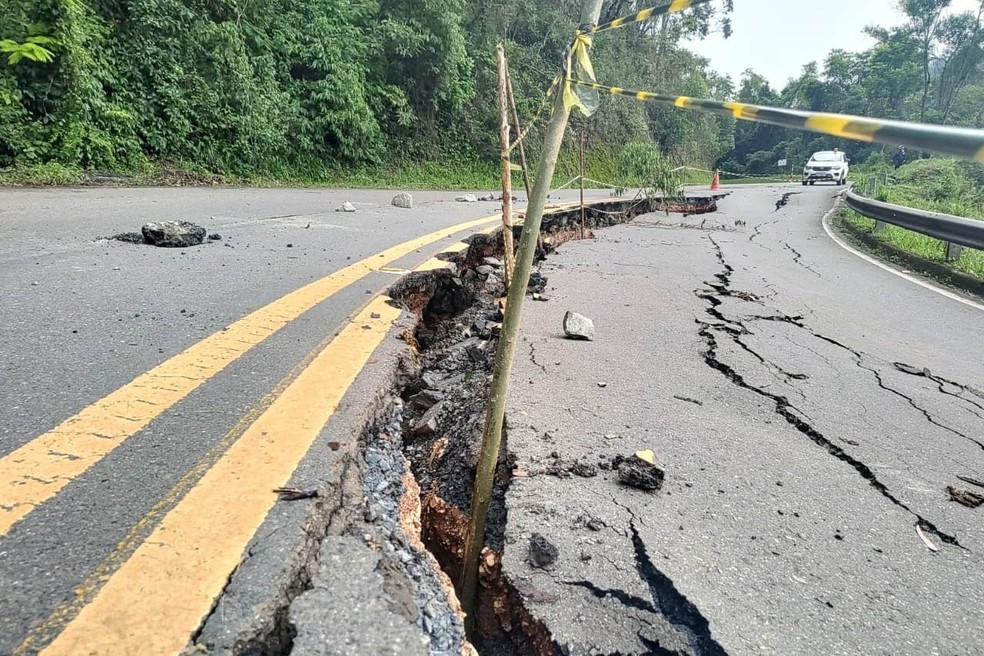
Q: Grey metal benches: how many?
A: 0